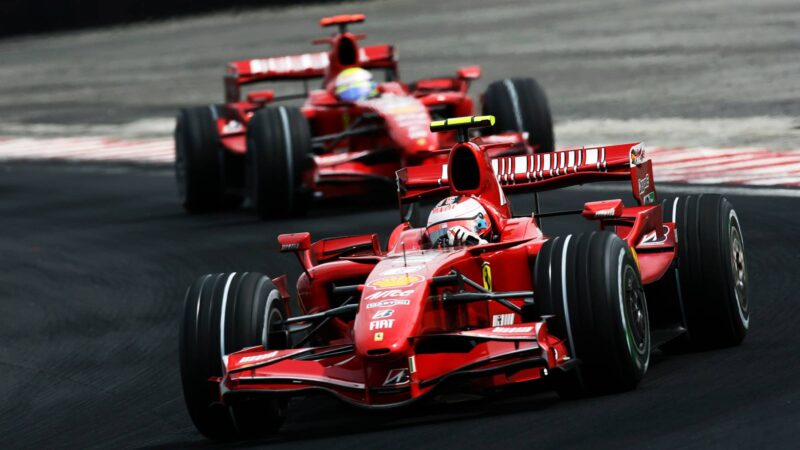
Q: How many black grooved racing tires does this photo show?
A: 6